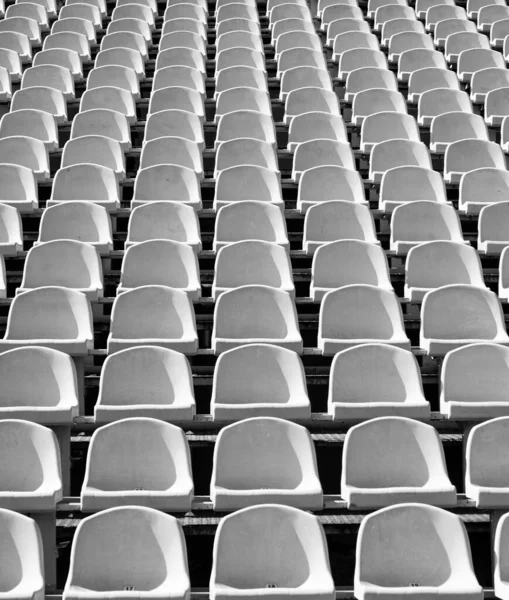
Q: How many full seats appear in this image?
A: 0